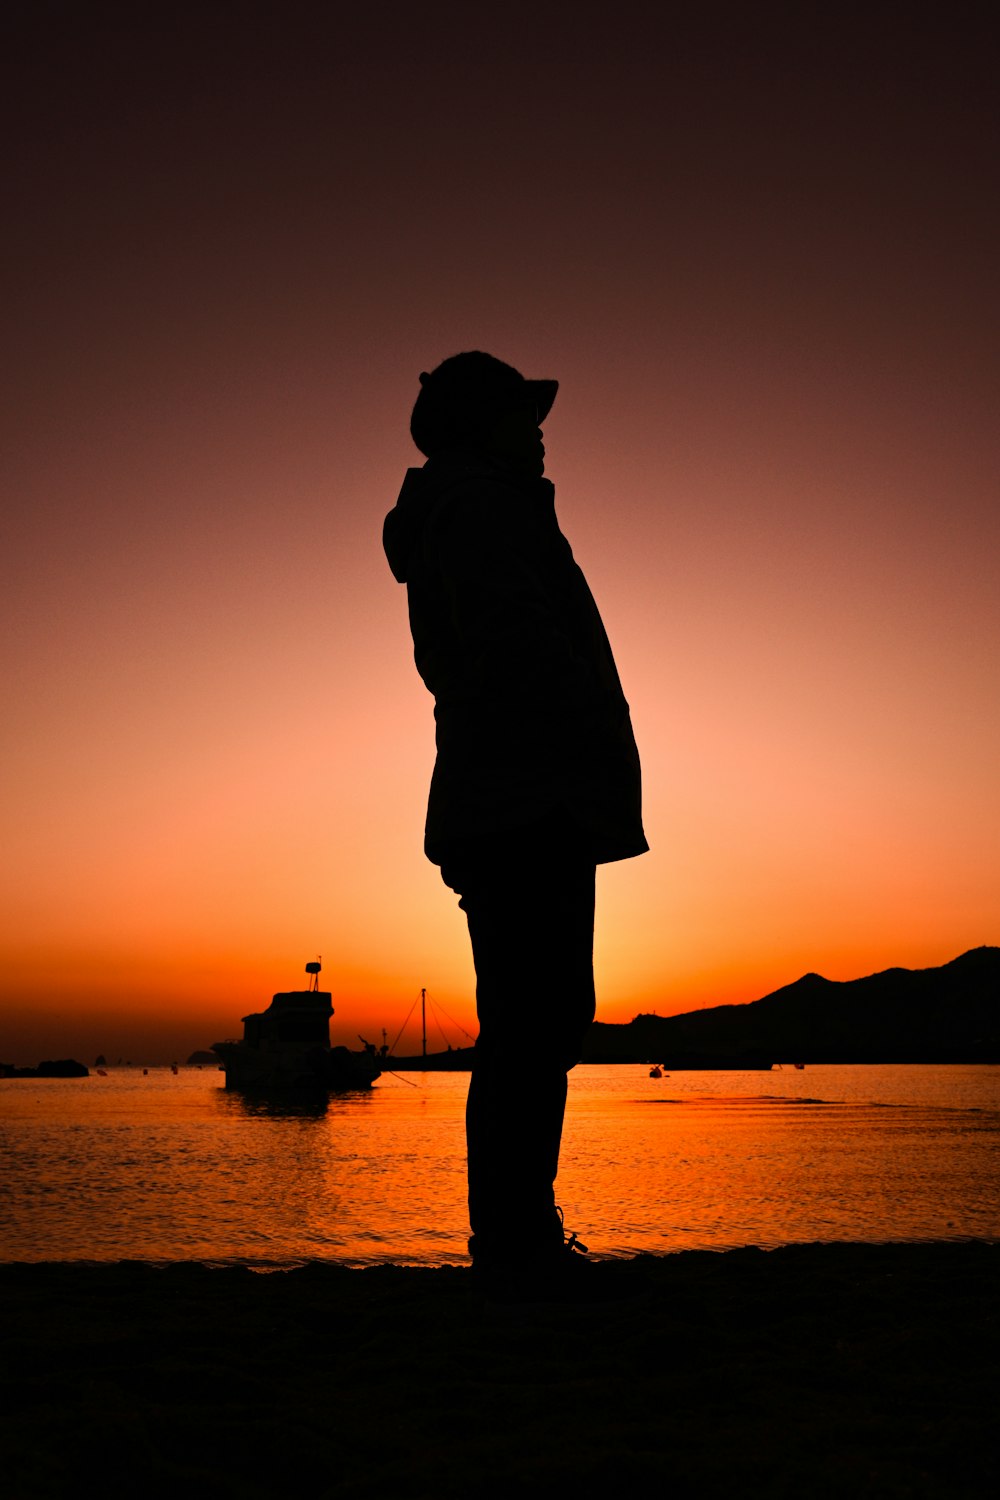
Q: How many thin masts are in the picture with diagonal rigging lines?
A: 1